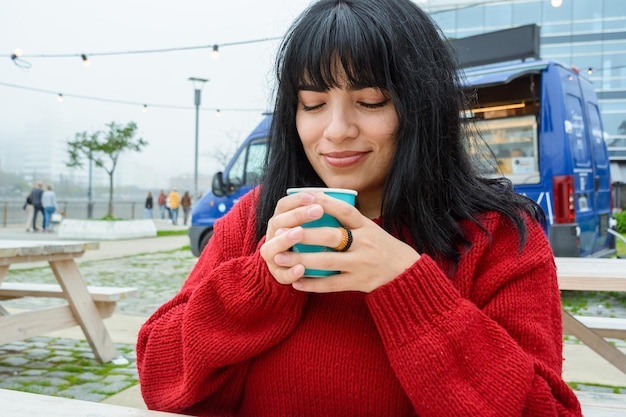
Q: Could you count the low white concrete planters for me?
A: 1